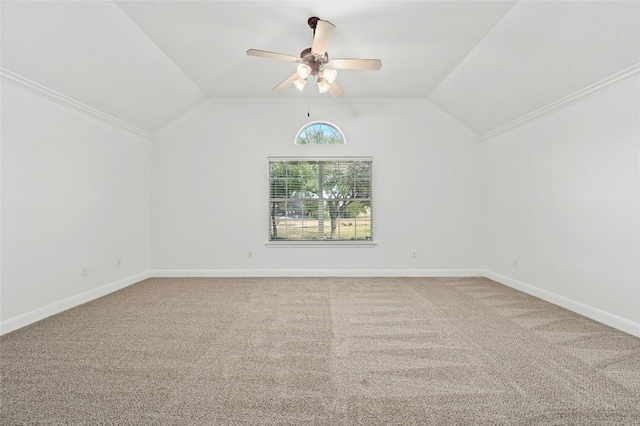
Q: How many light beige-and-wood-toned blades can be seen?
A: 5